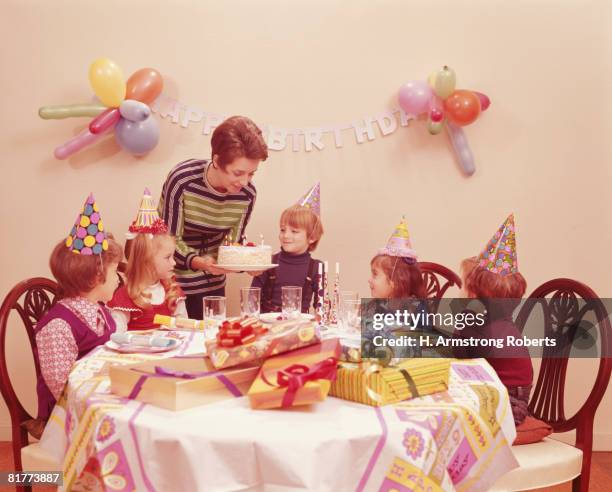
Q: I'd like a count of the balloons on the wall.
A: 15